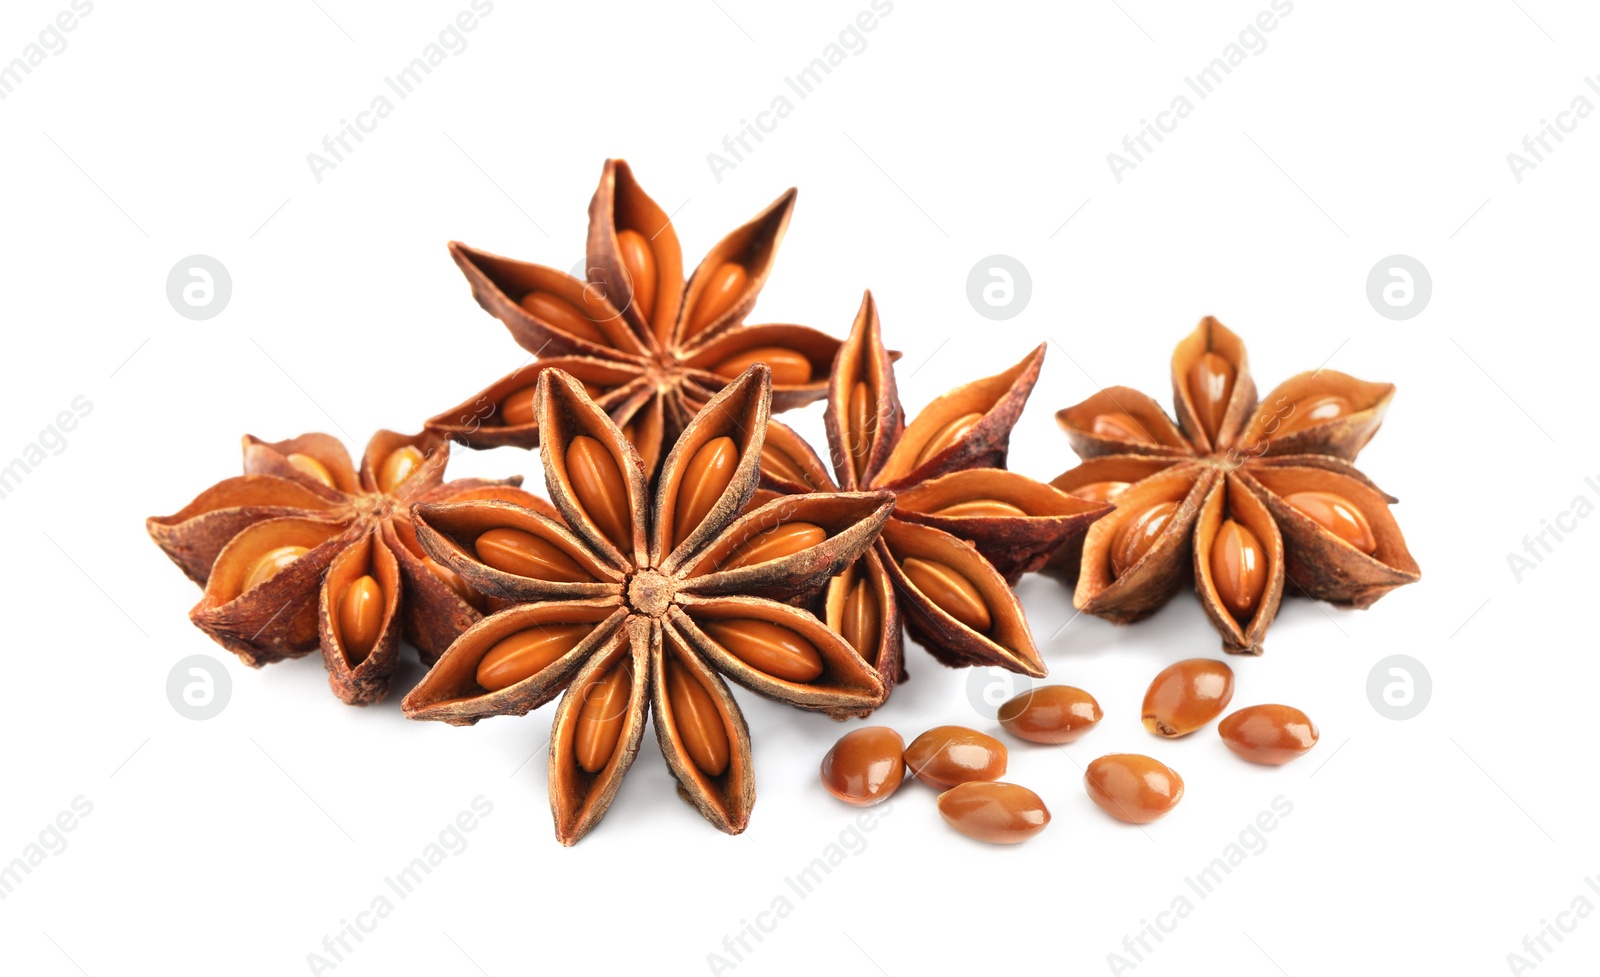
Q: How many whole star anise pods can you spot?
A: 5